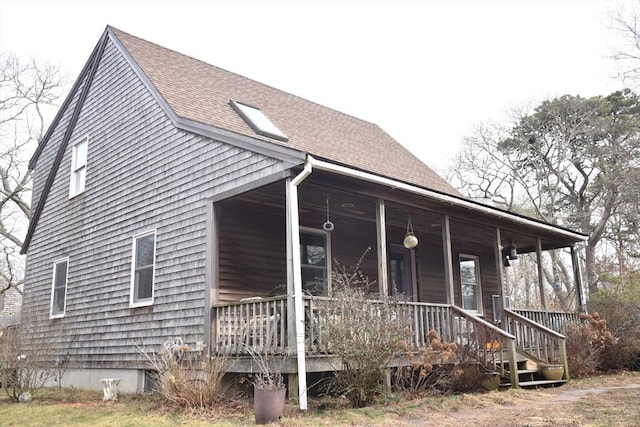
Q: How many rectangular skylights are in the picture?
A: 1